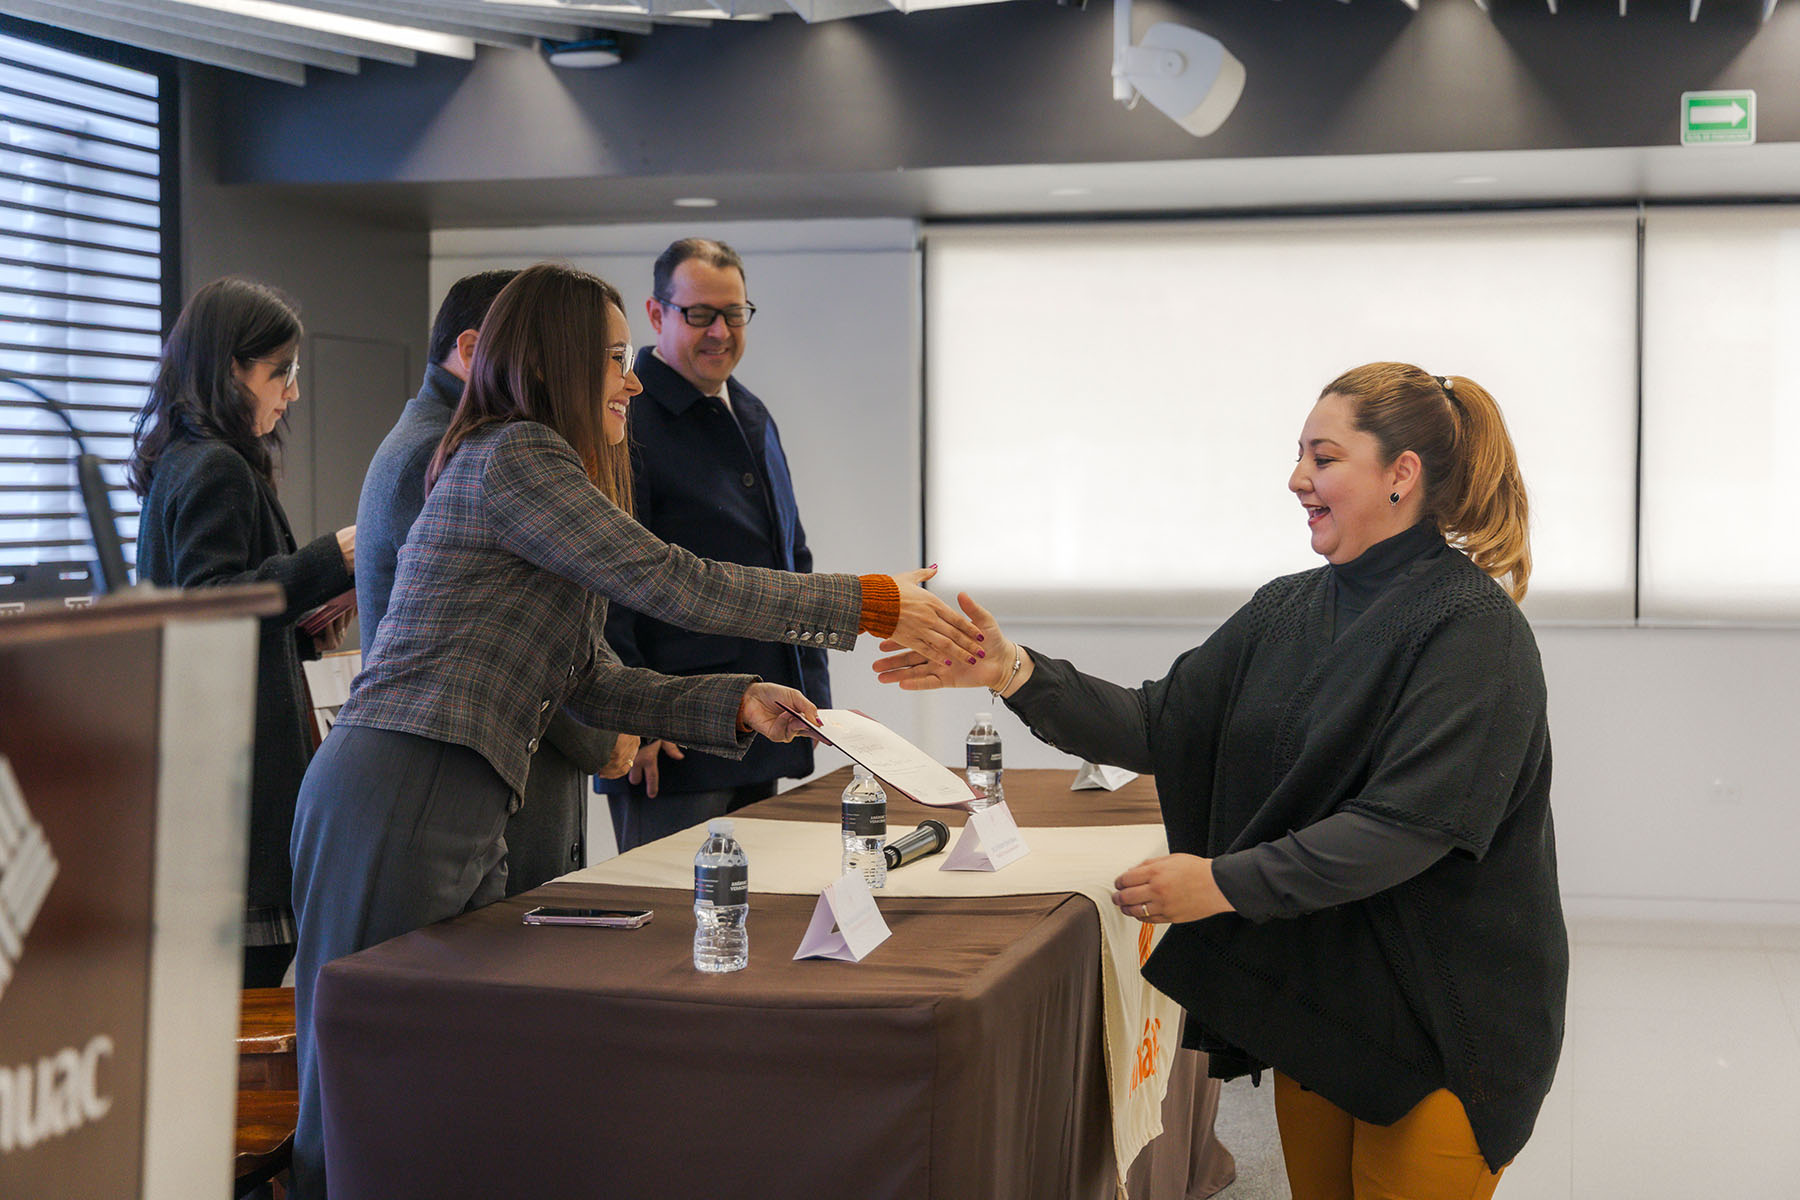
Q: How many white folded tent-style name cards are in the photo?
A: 3